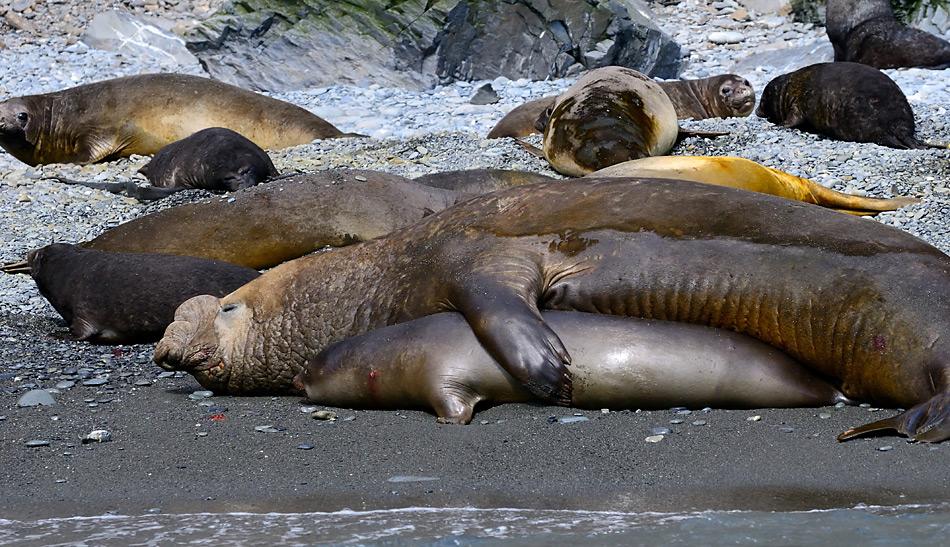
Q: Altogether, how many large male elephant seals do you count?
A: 1